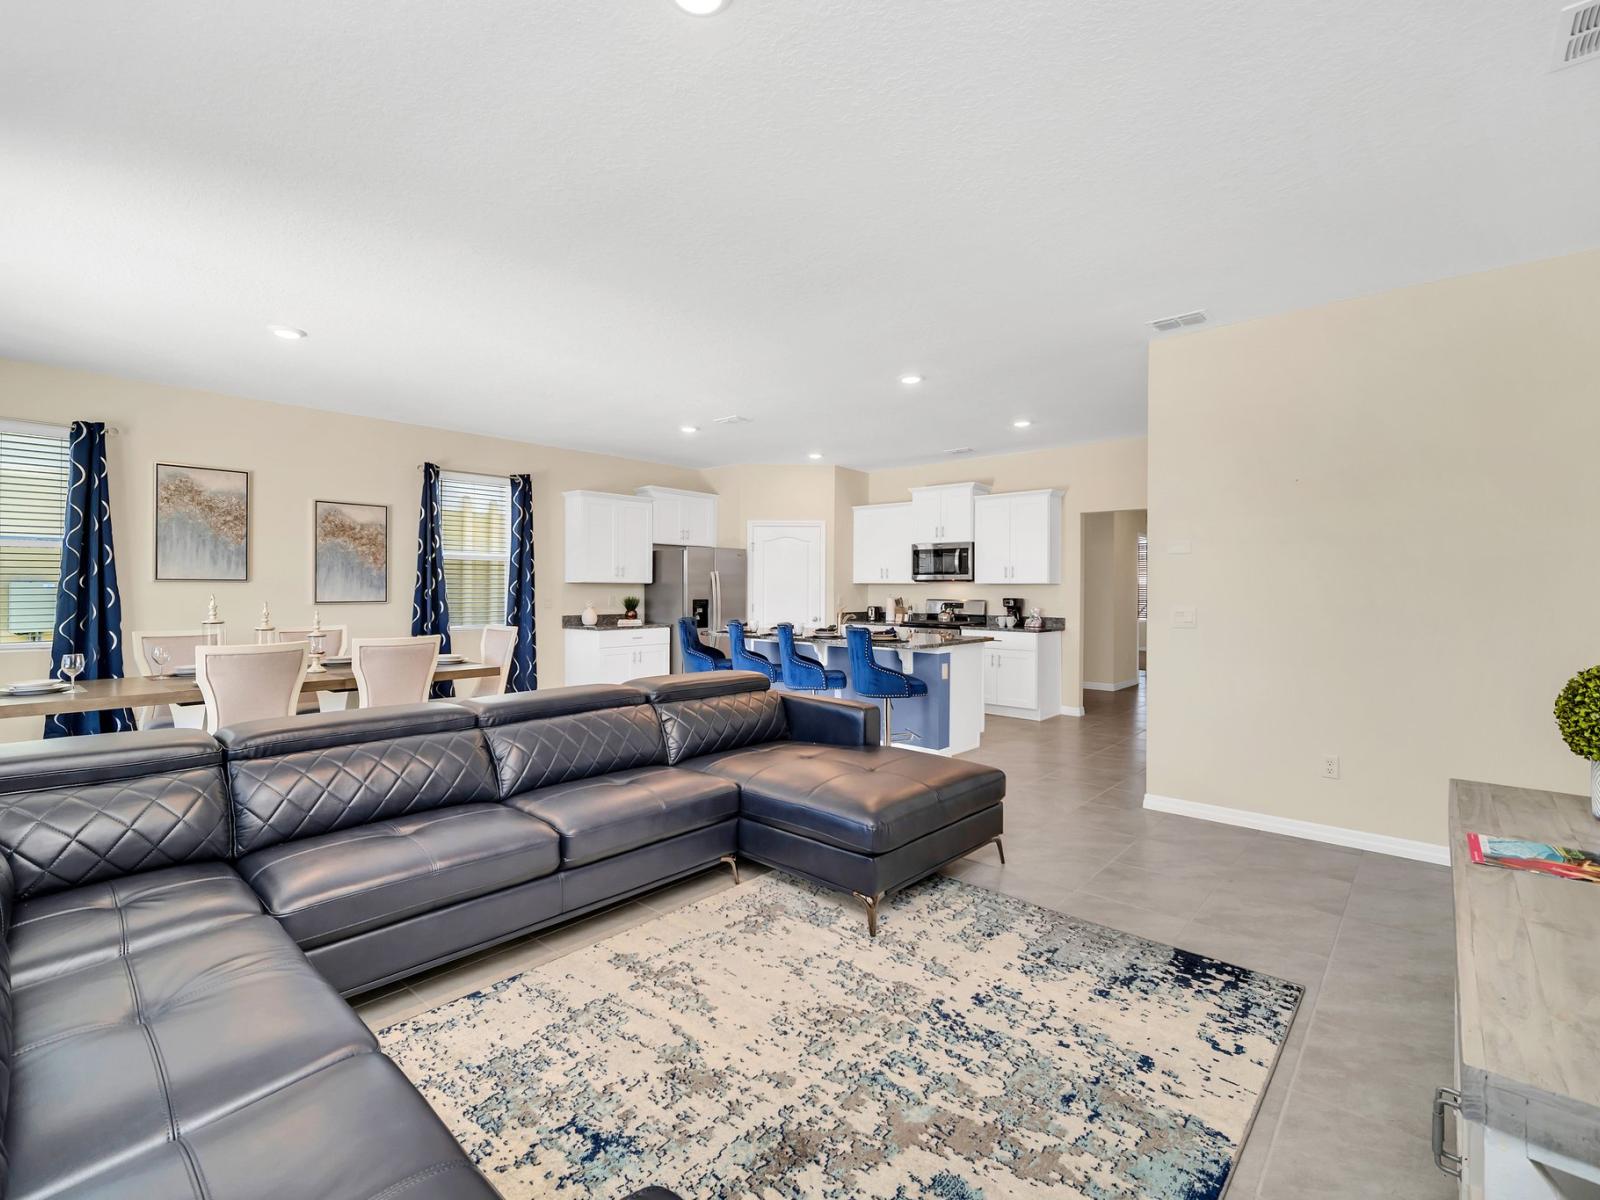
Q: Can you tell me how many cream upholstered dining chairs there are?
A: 5